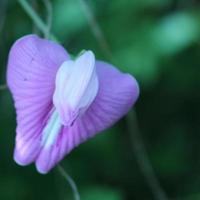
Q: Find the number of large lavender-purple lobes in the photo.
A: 2